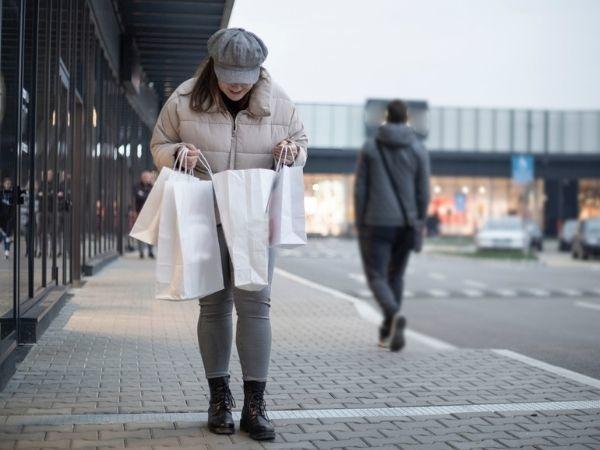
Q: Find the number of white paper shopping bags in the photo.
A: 4